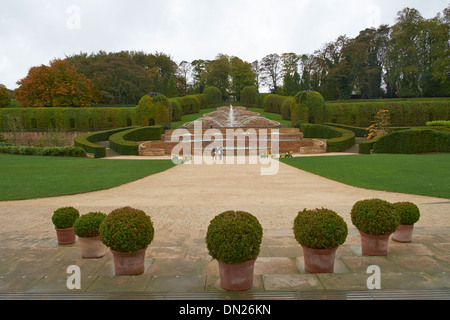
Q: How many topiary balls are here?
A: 7